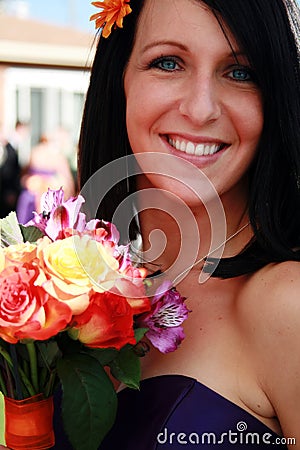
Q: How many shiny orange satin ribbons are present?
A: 1